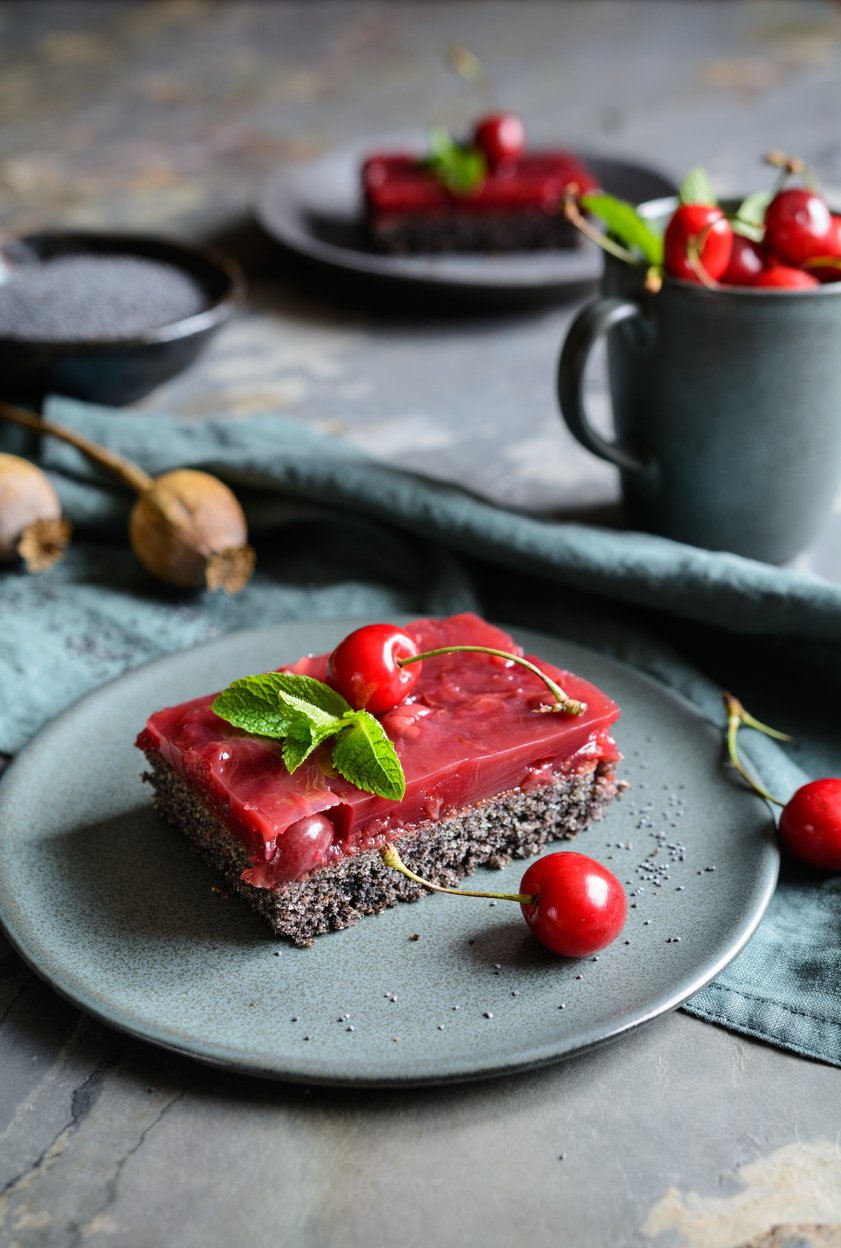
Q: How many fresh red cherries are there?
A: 9